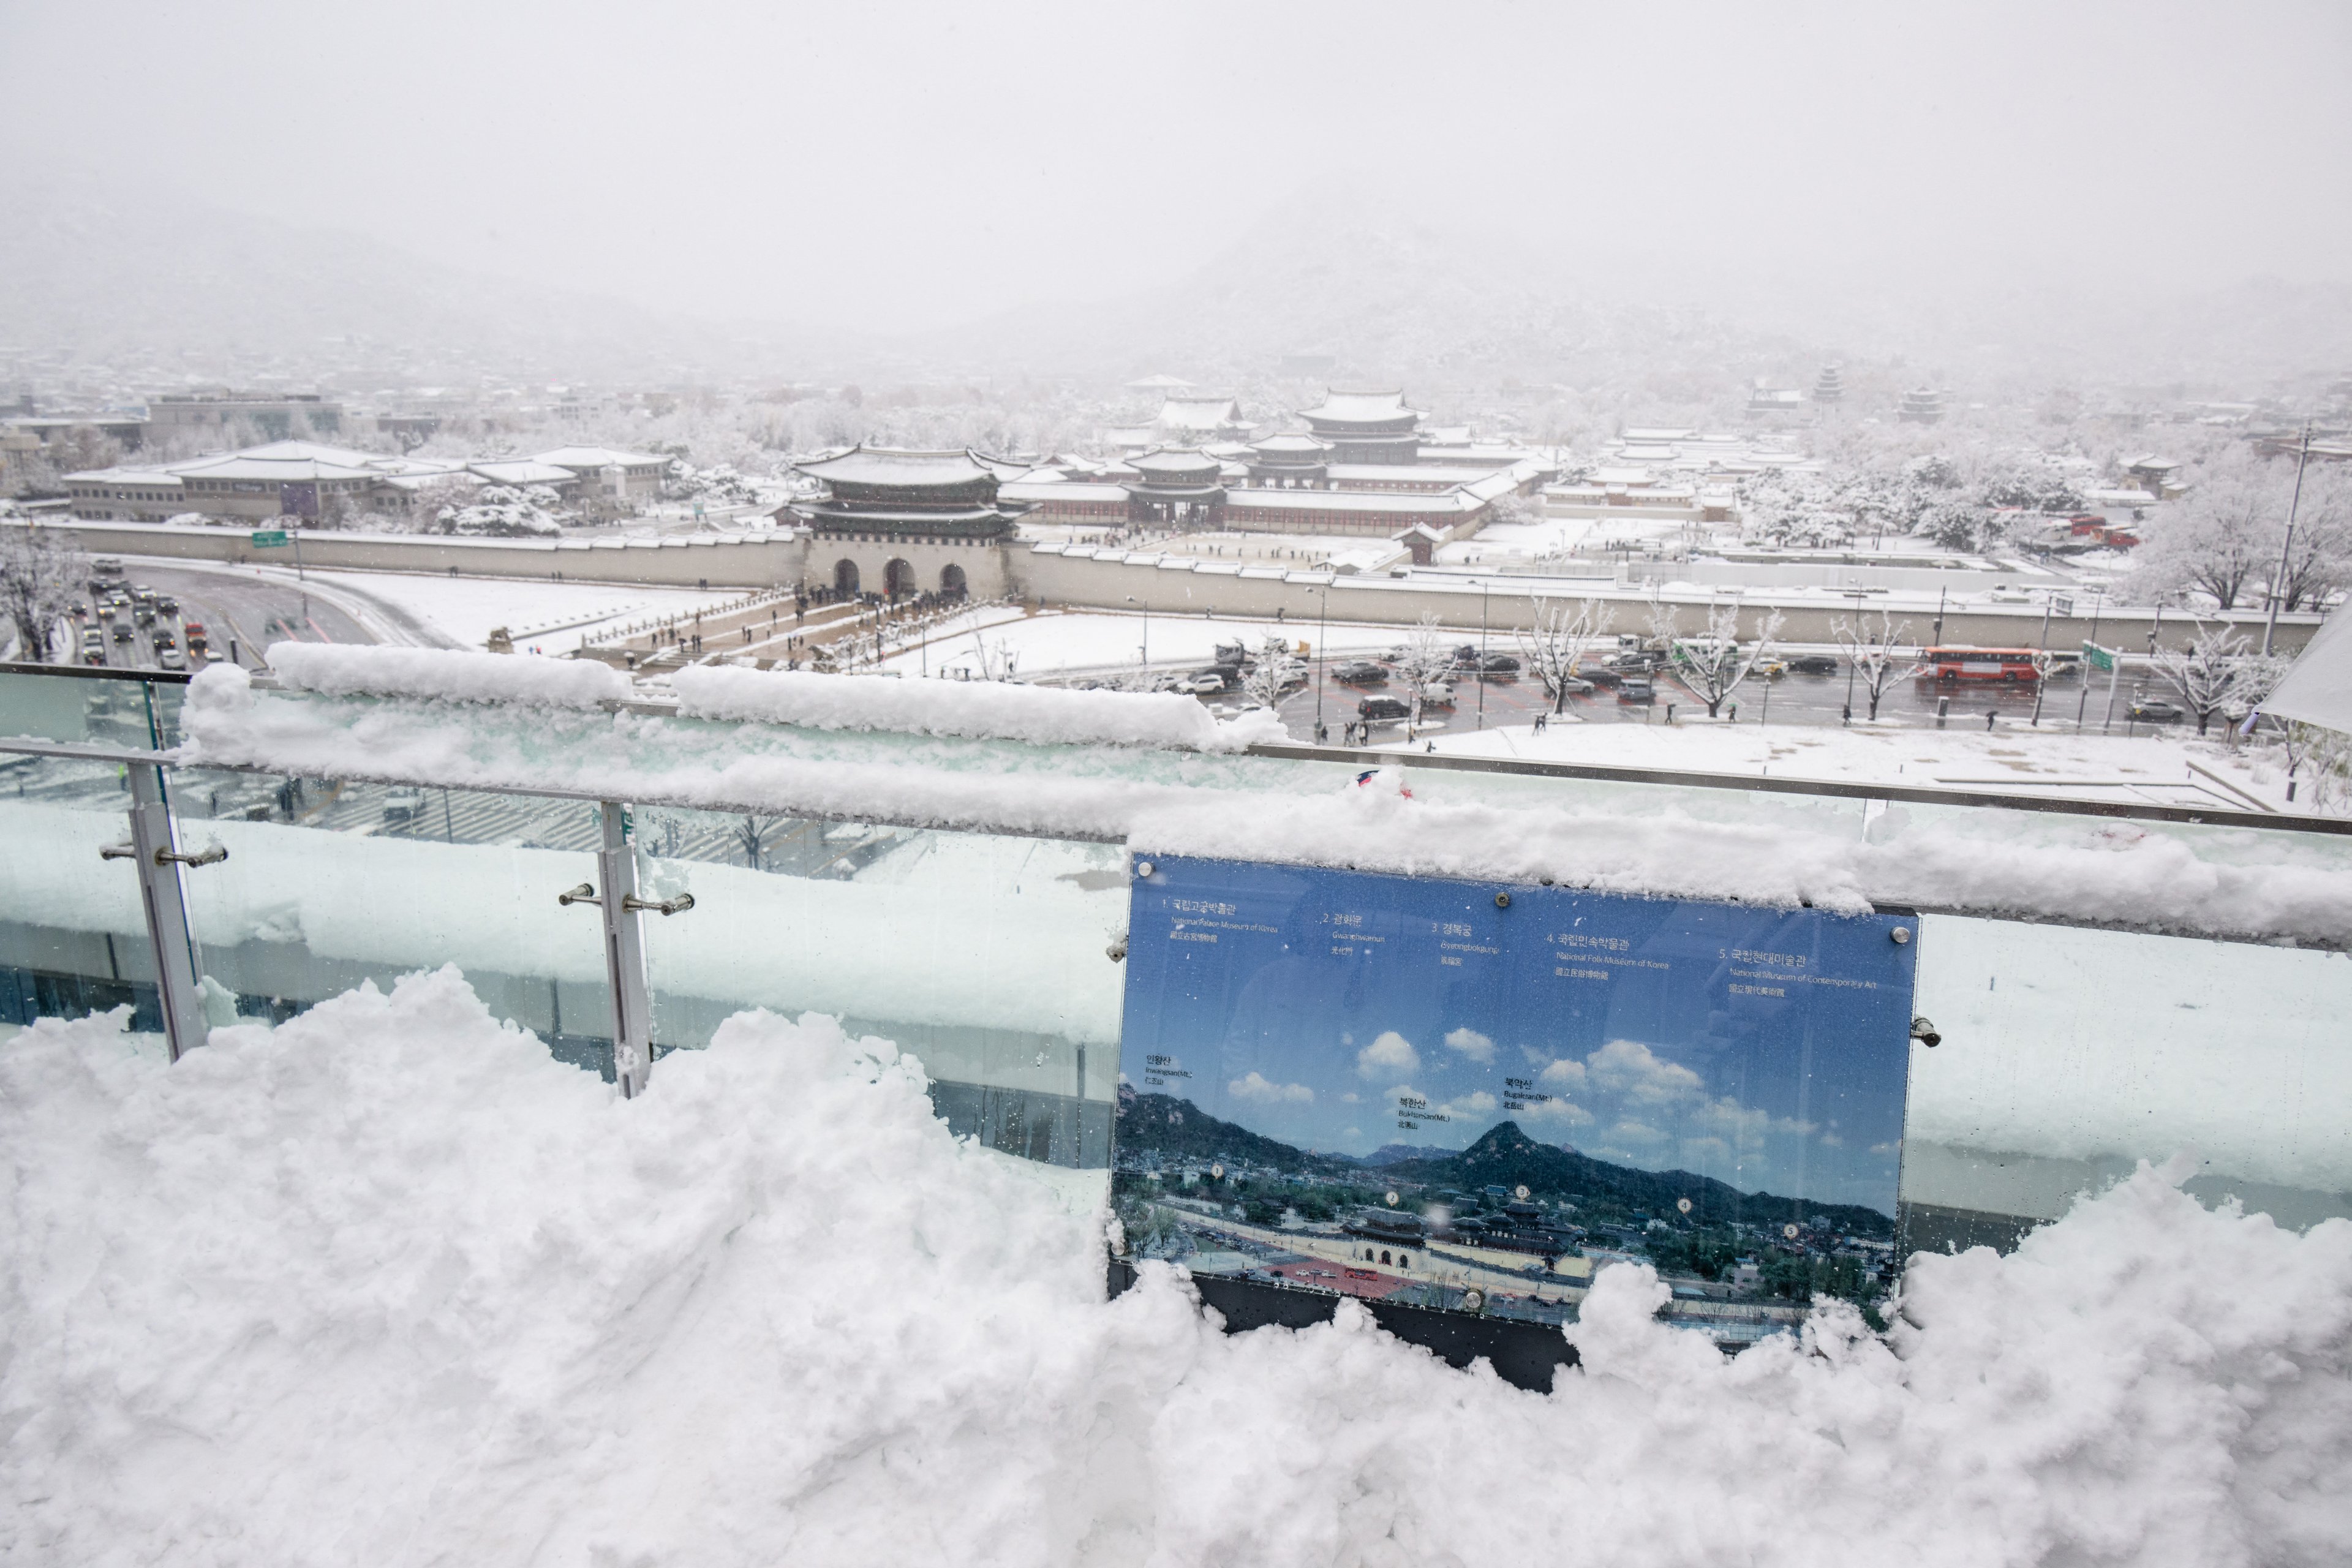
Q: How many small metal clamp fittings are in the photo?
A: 6